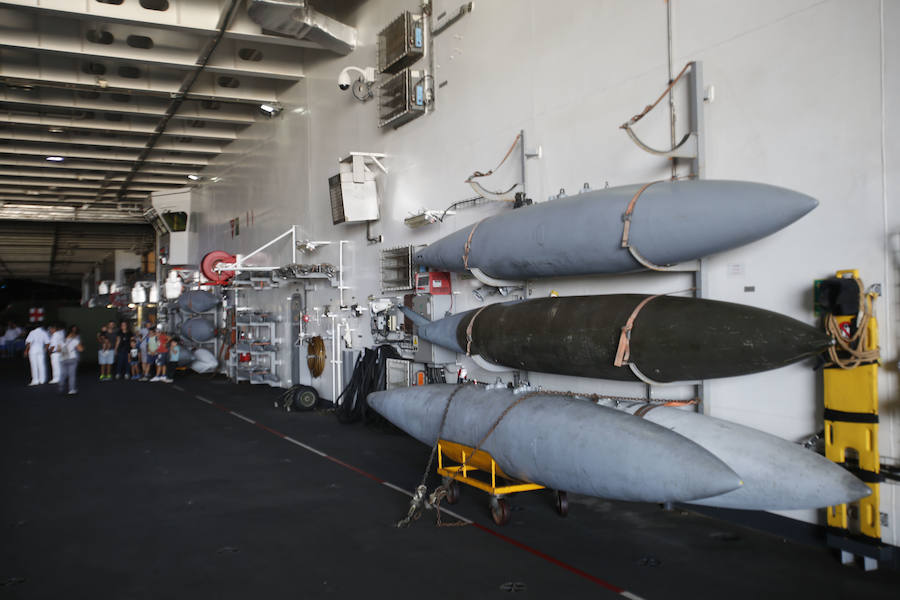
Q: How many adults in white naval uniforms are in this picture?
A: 2